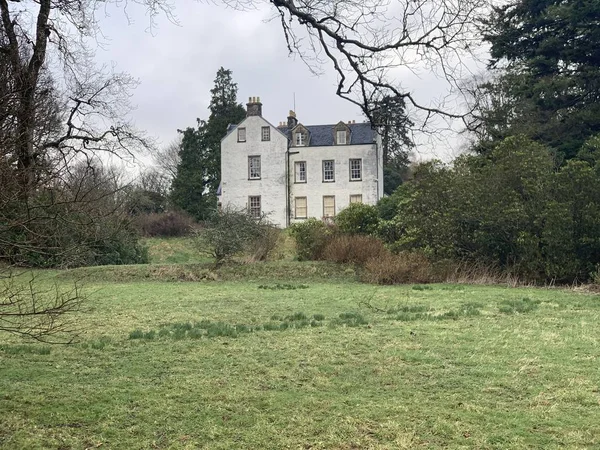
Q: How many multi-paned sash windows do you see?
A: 12